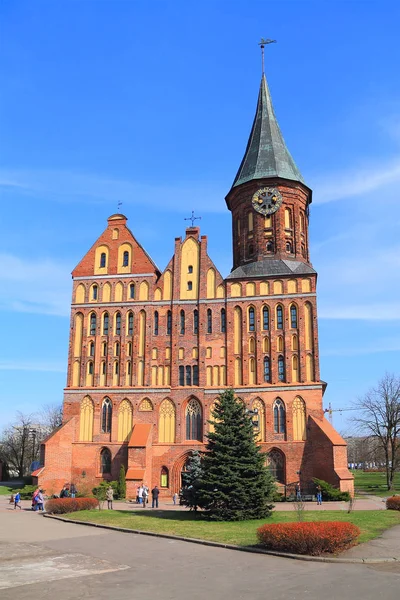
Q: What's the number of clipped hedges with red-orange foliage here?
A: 3